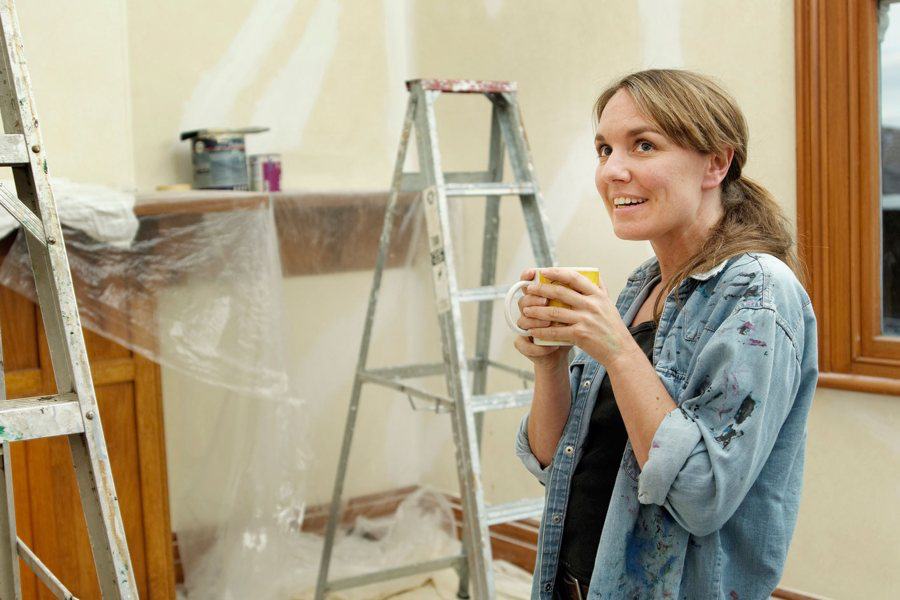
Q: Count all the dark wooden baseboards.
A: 2